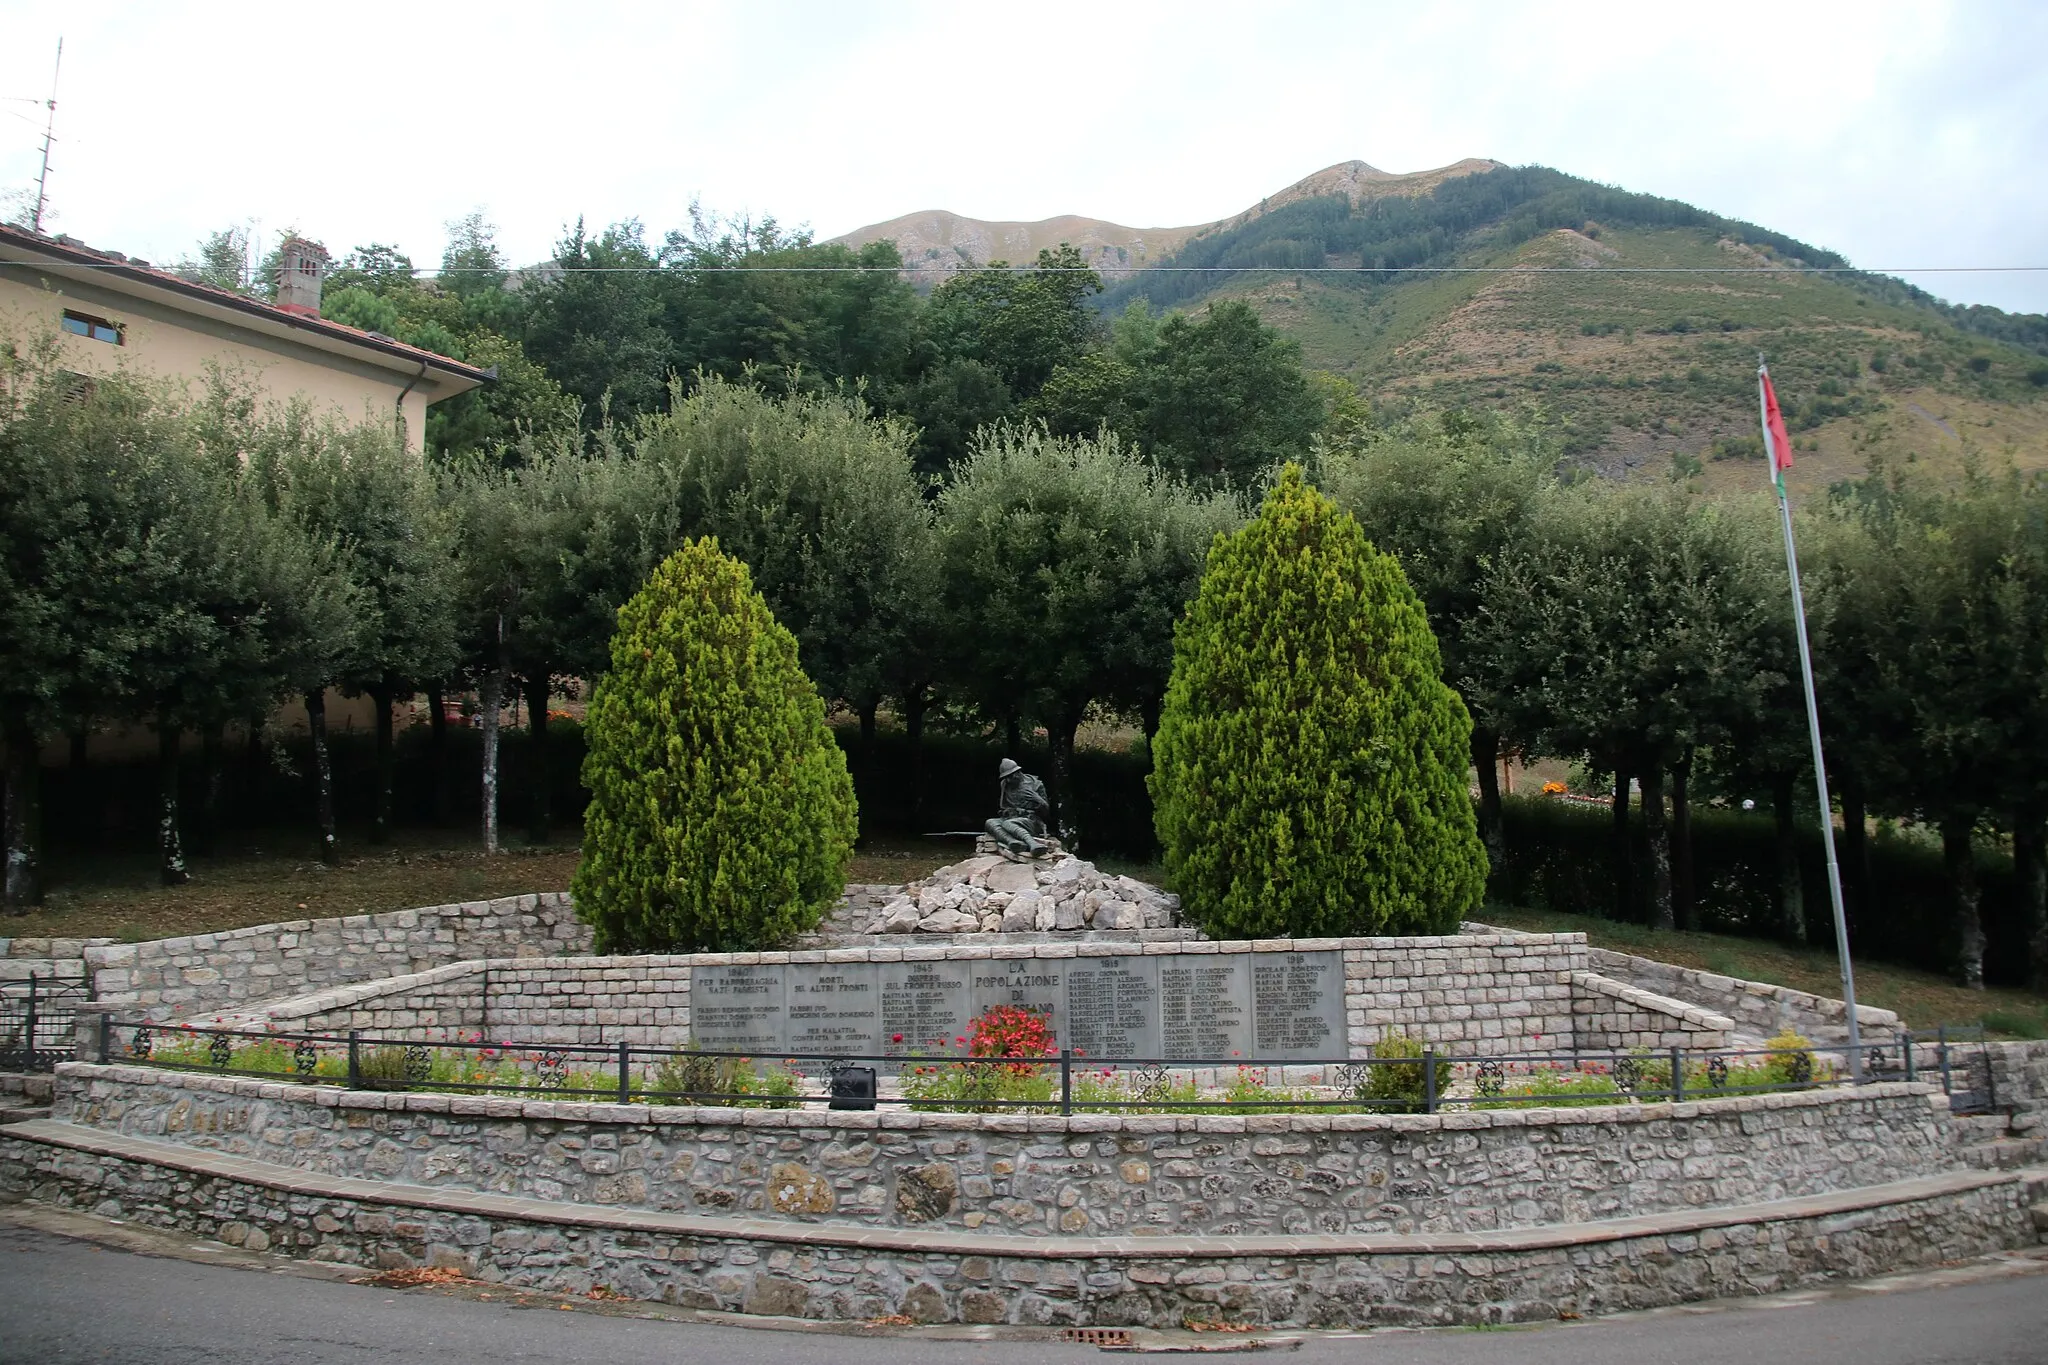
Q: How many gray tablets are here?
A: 7